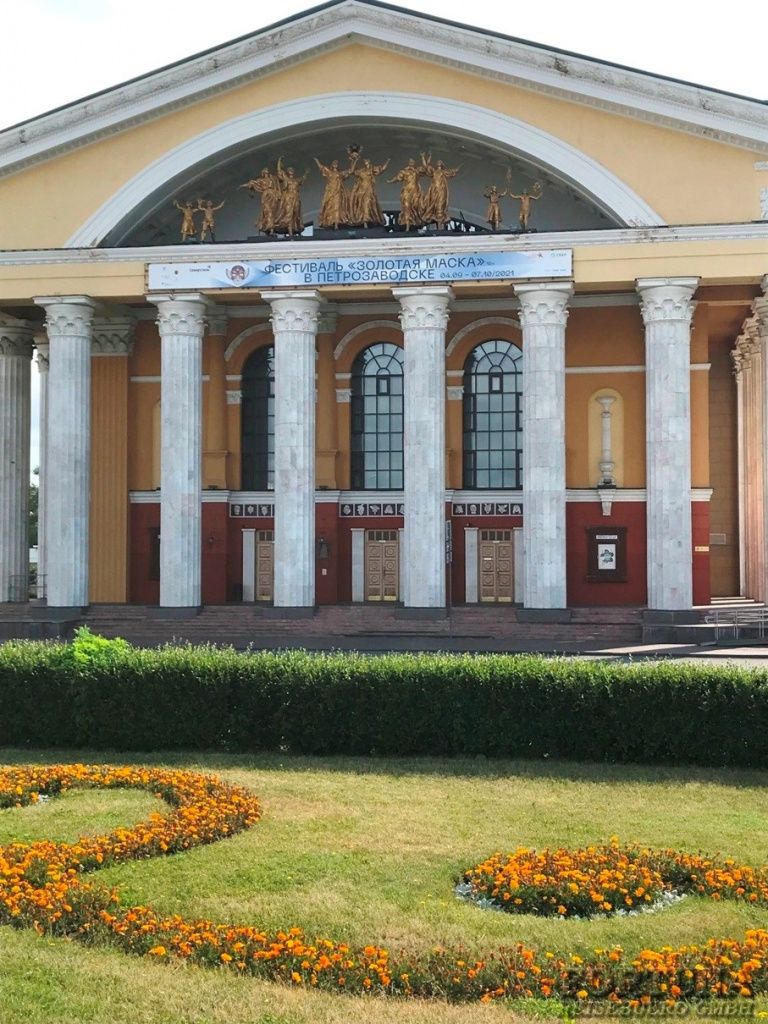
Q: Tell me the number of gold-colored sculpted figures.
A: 10